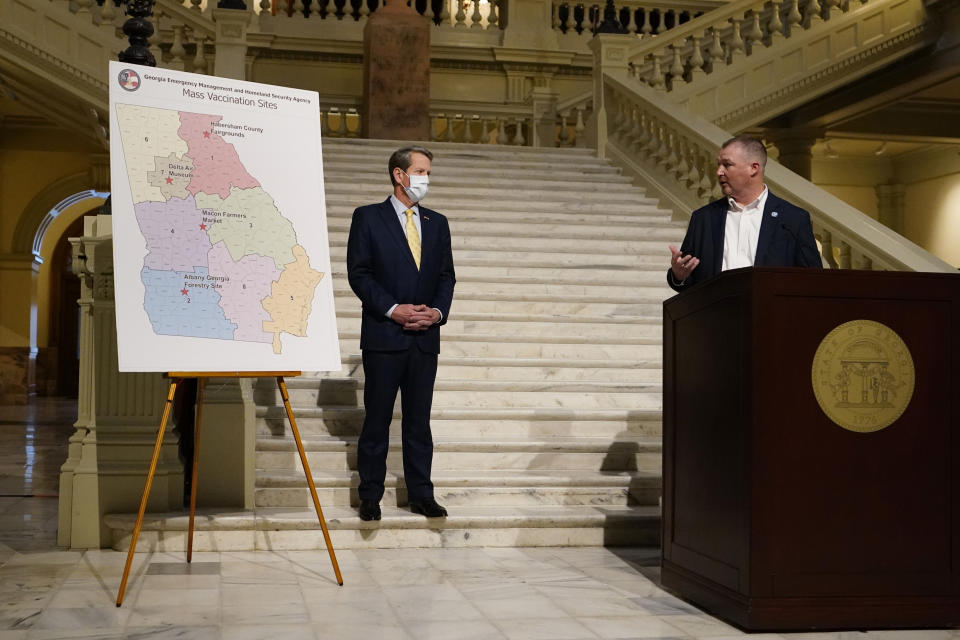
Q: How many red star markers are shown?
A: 4